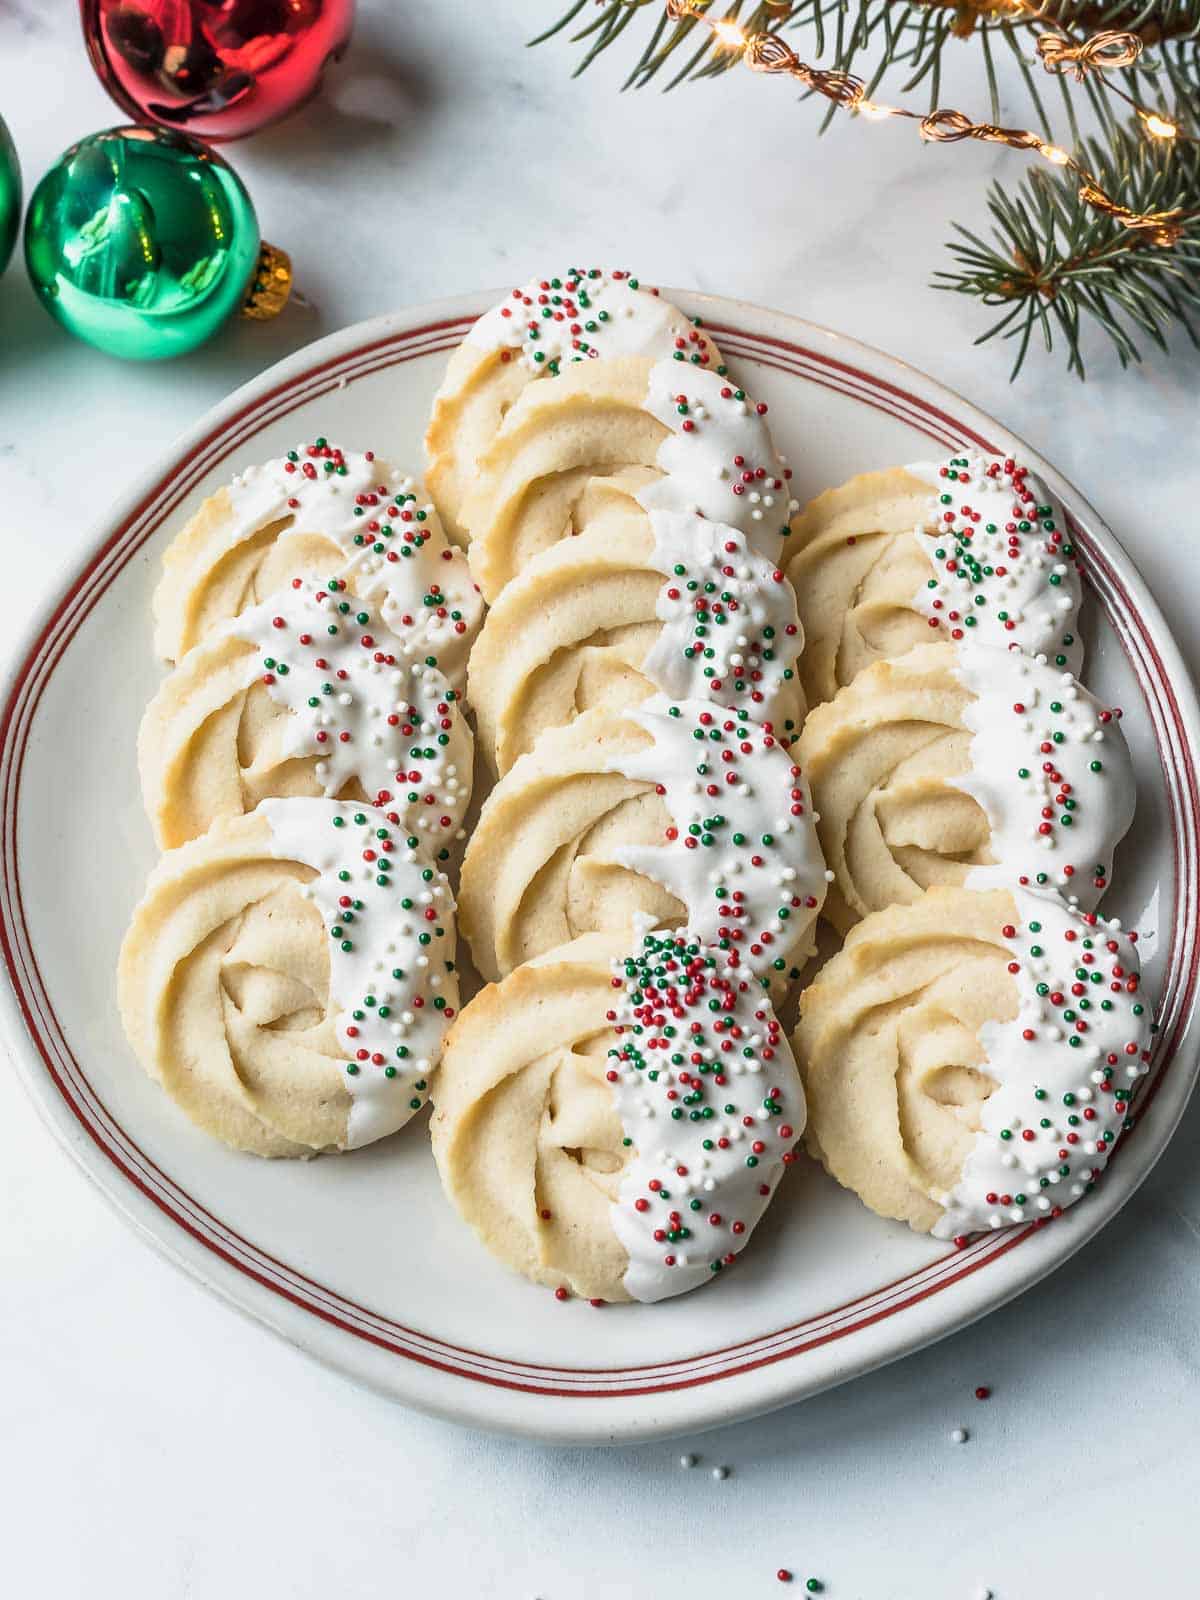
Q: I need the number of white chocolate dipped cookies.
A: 11